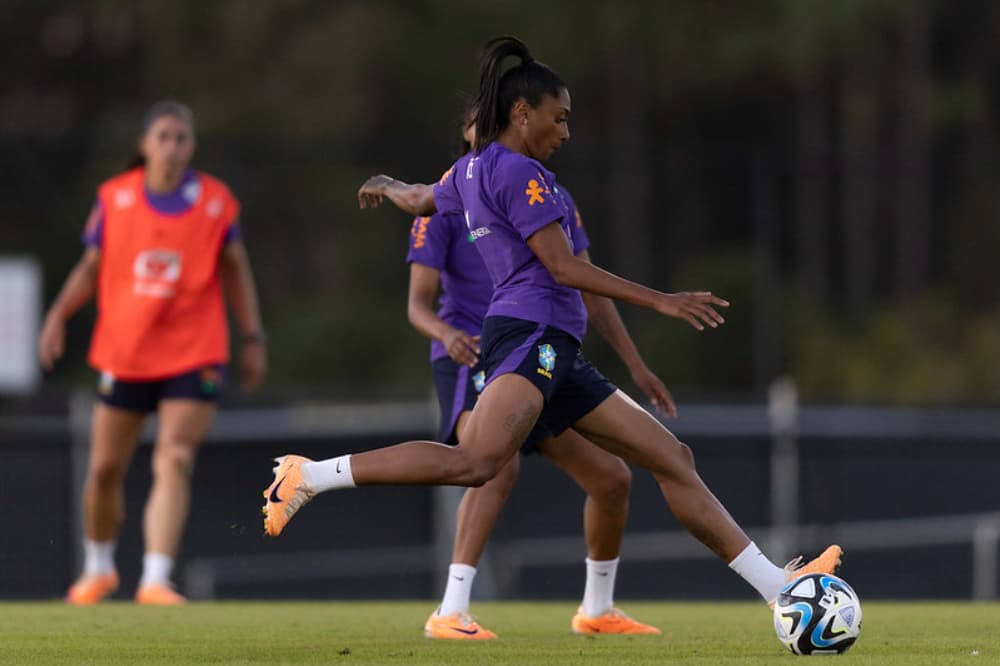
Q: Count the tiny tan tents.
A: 0